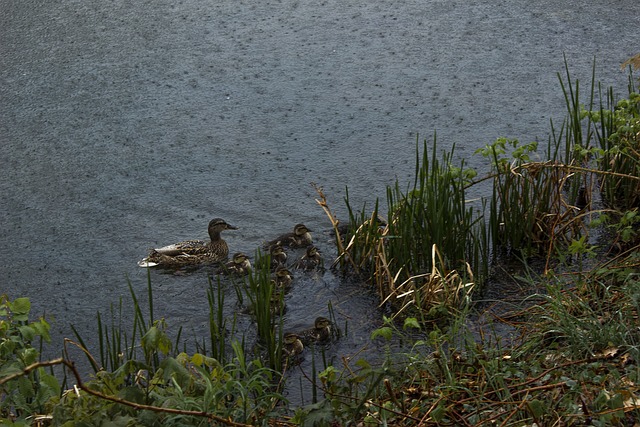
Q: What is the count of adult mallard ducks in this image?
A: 1